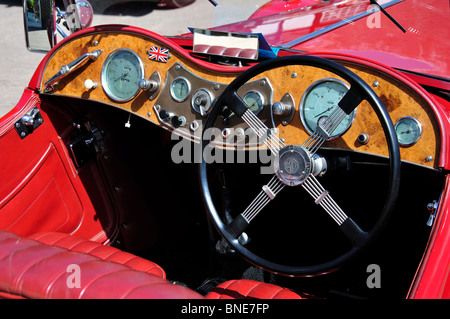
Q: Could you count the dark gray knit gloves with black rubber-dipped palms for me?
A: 0